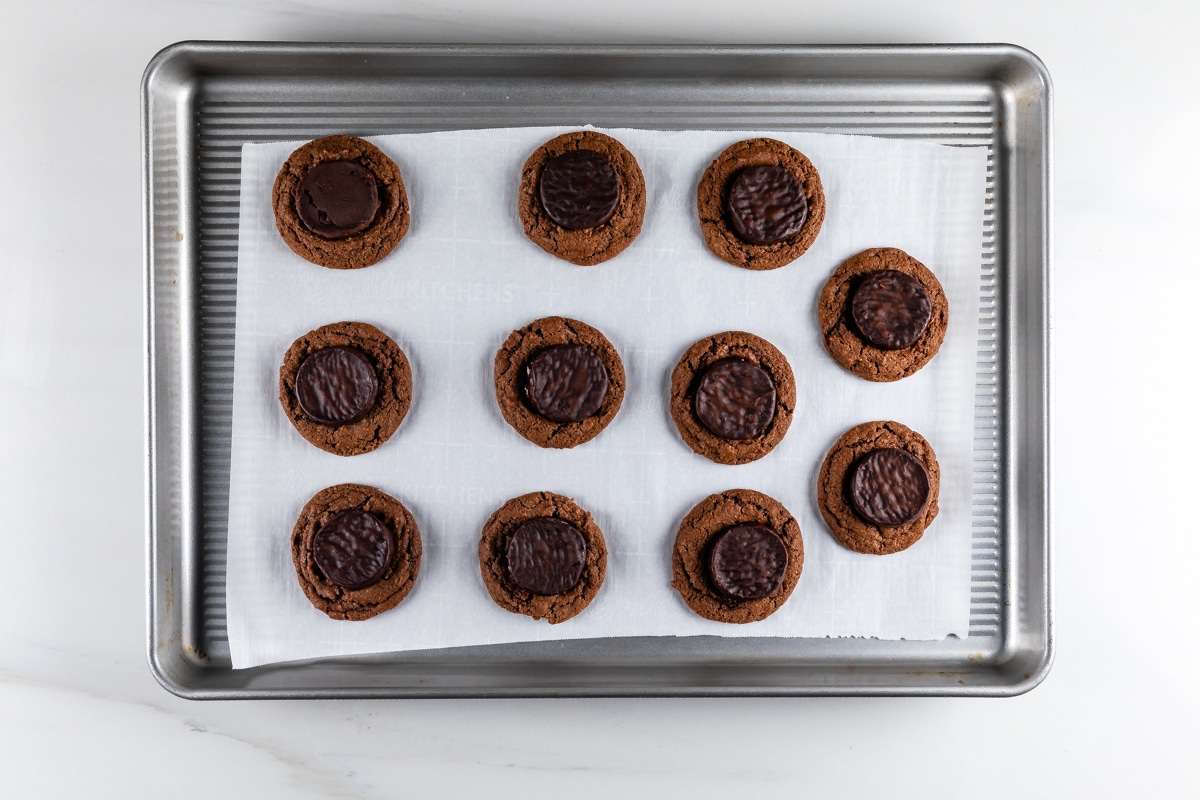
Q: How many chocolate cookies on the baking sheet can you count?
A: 11